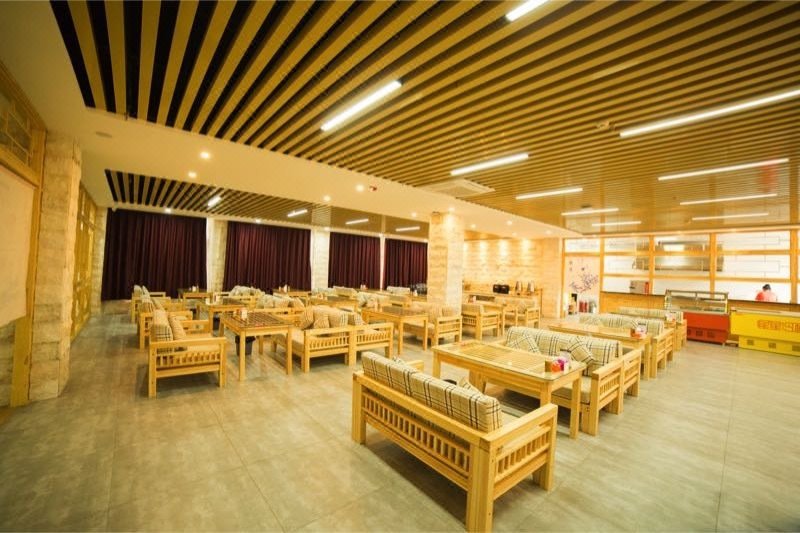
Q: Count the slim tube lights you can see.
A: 14